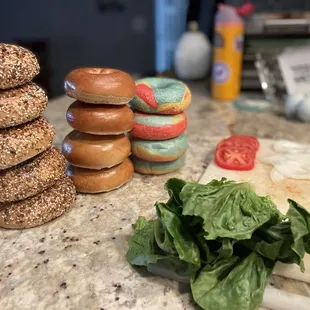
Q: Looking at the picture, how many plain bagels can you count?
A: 4